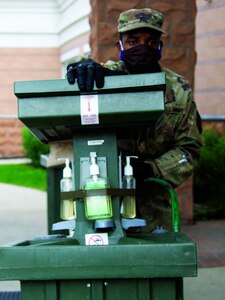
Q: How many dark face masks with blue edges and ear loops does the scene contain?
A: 1